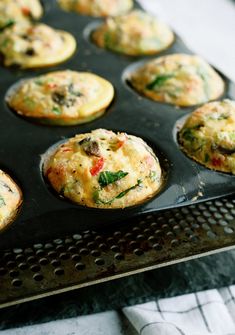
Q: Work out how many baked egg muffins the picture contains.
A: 9